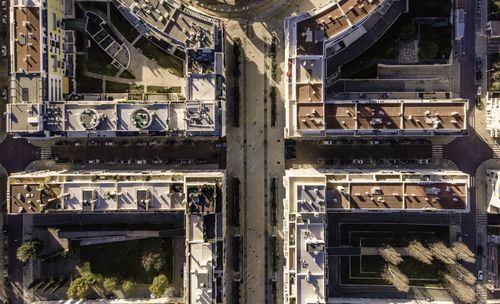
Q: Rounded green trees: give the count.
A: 5